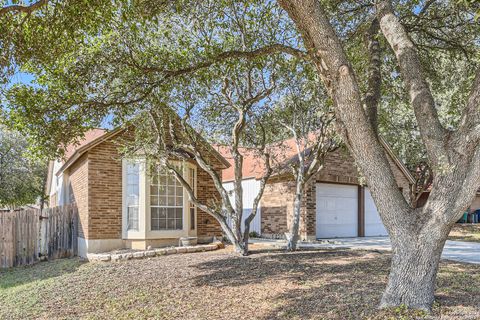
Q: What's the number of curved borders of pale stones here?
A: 1